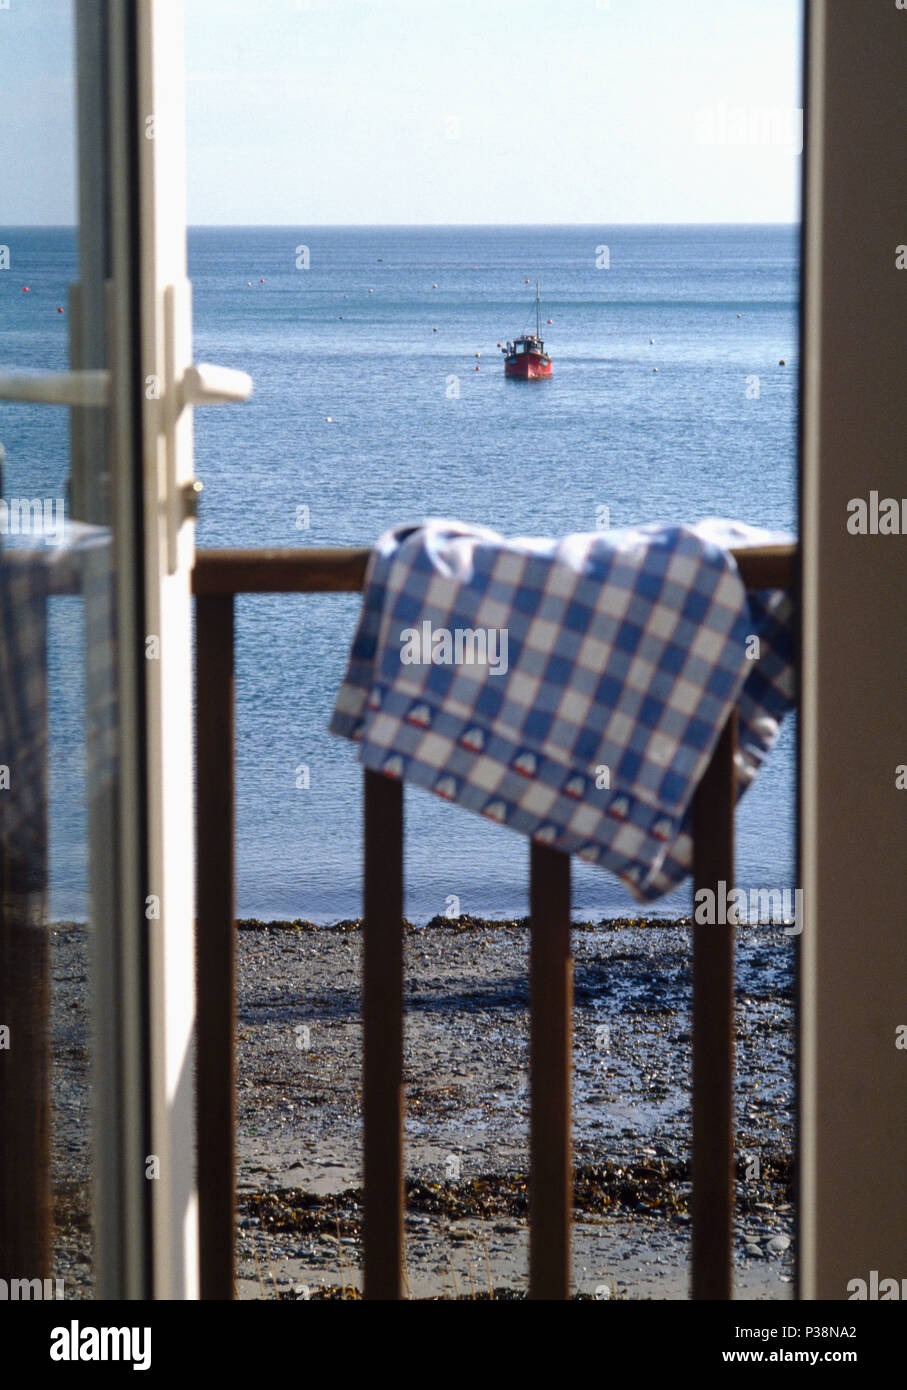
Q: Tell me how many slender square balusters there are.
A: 4